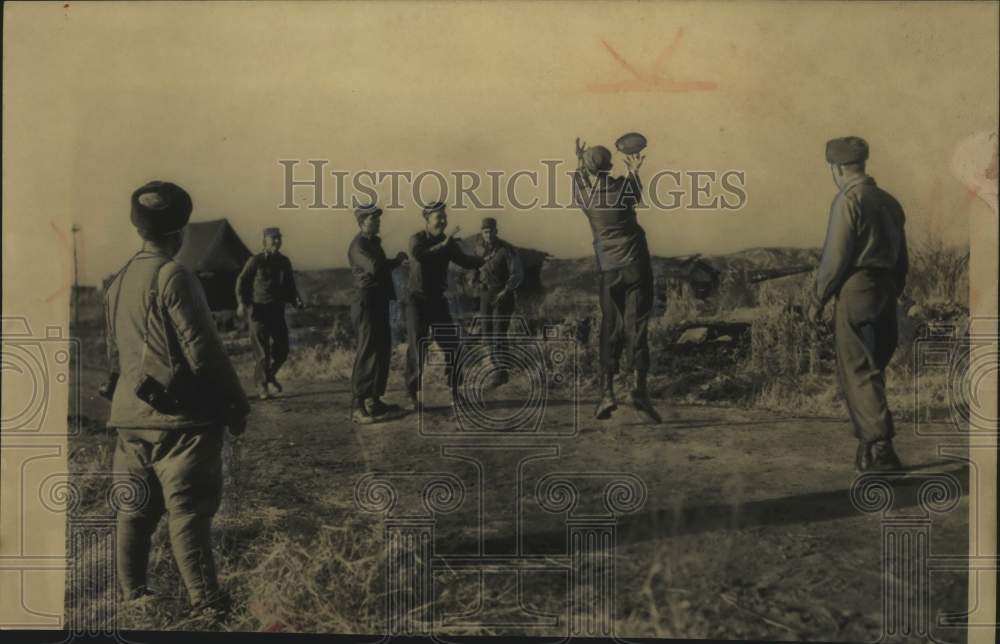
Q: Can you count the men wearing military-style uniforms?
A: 7